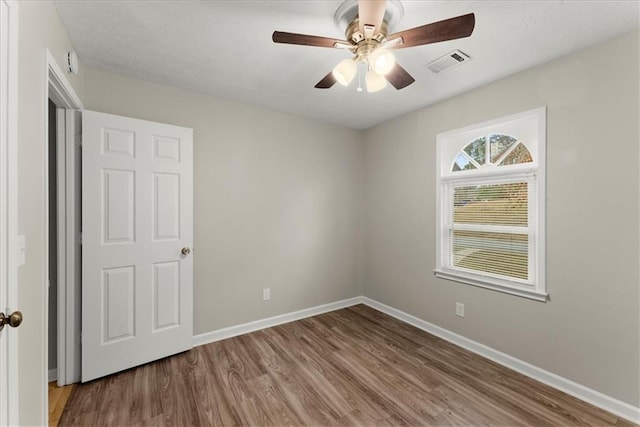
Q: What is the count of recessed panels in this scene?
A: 6